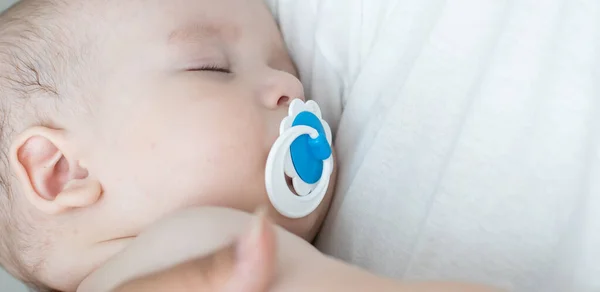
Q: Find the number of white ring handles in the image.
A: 1